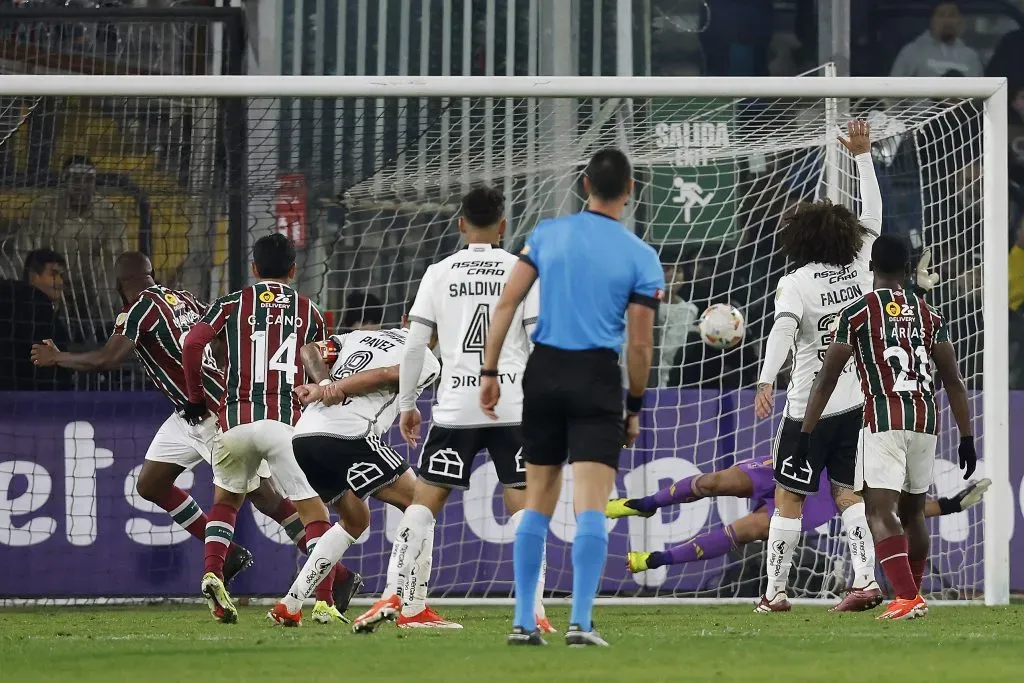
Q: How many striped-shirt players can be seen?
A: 3